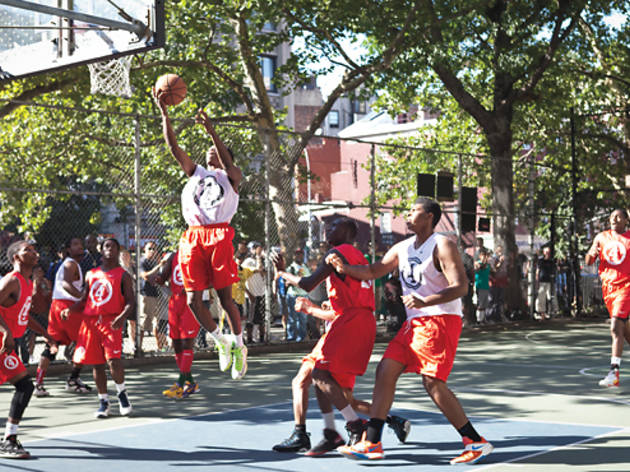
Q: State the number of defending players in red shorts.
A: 5